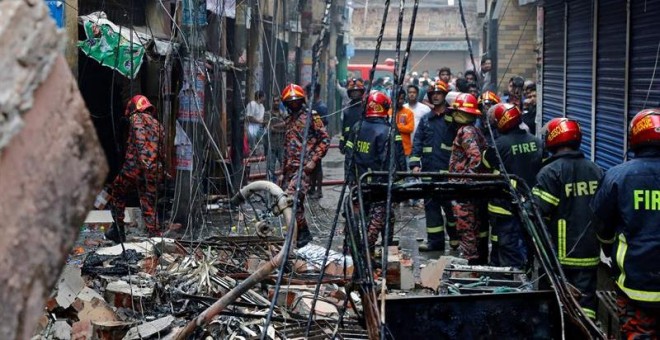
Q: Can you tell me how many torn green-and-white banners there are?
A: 1